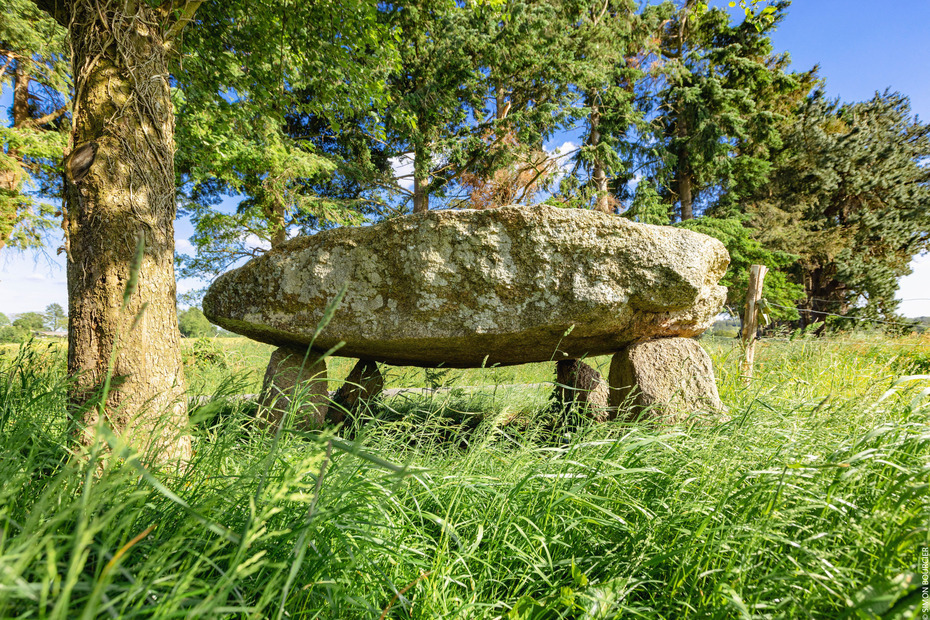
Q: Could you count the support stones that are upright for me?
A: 4